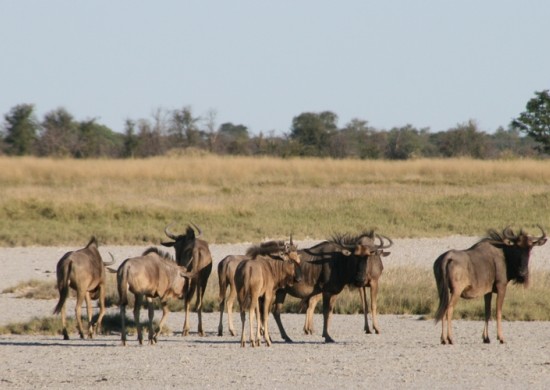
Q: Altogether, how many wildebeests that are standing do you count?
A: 8